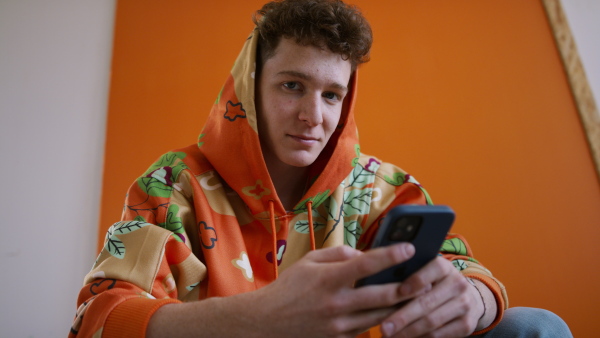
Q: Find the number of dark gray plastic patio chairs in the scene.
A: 0